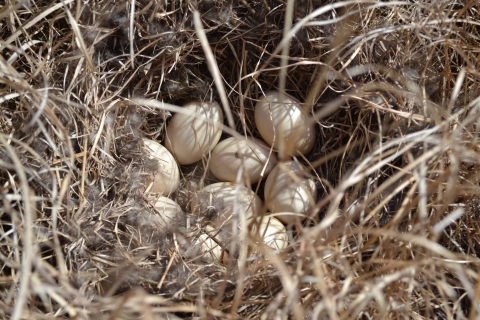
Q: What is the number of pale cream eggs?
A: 9